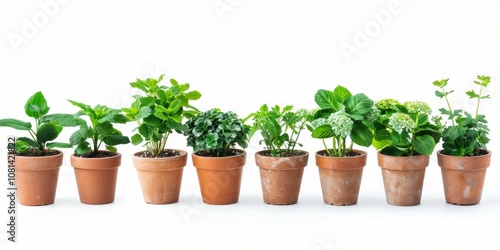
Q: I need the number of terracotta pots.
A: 8